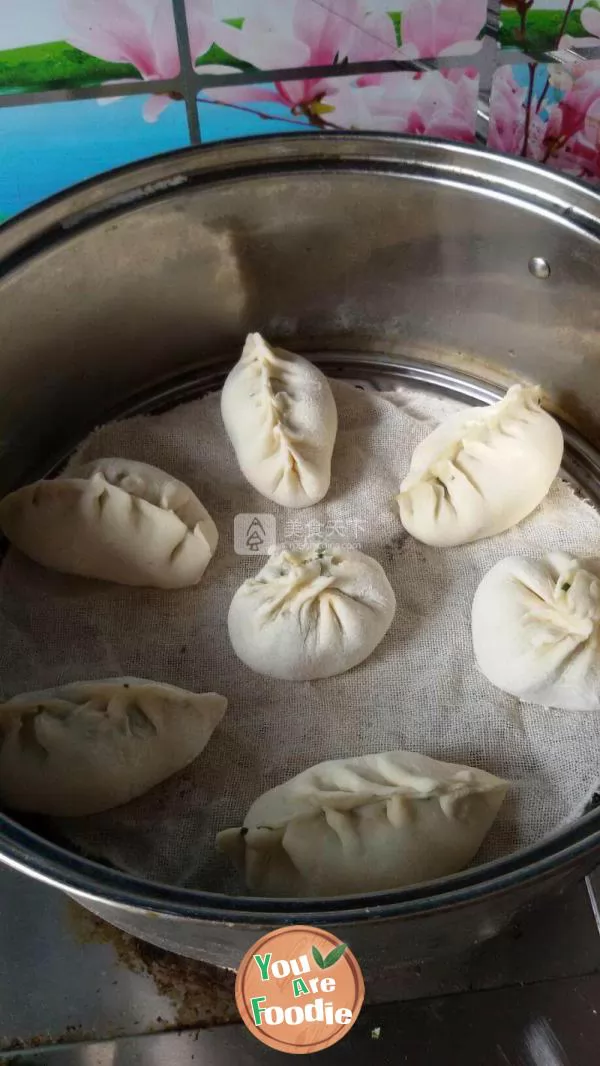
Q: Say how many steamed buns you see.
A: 7